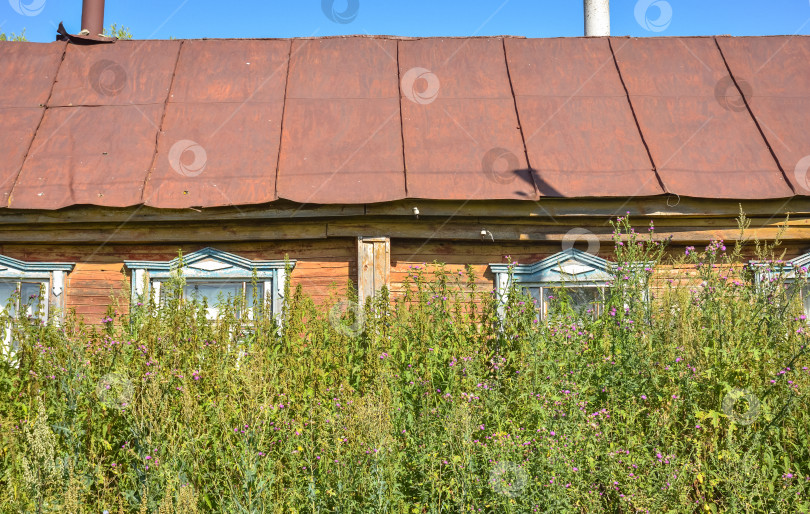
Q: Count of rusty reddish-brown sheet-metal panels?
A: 8